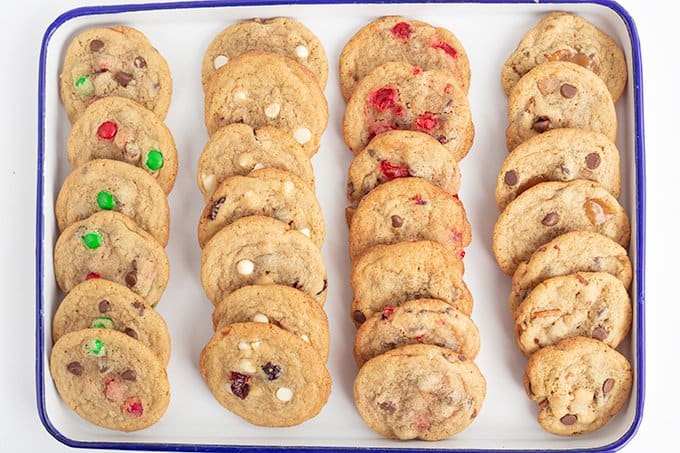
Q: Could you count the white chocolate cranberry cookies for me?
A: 7